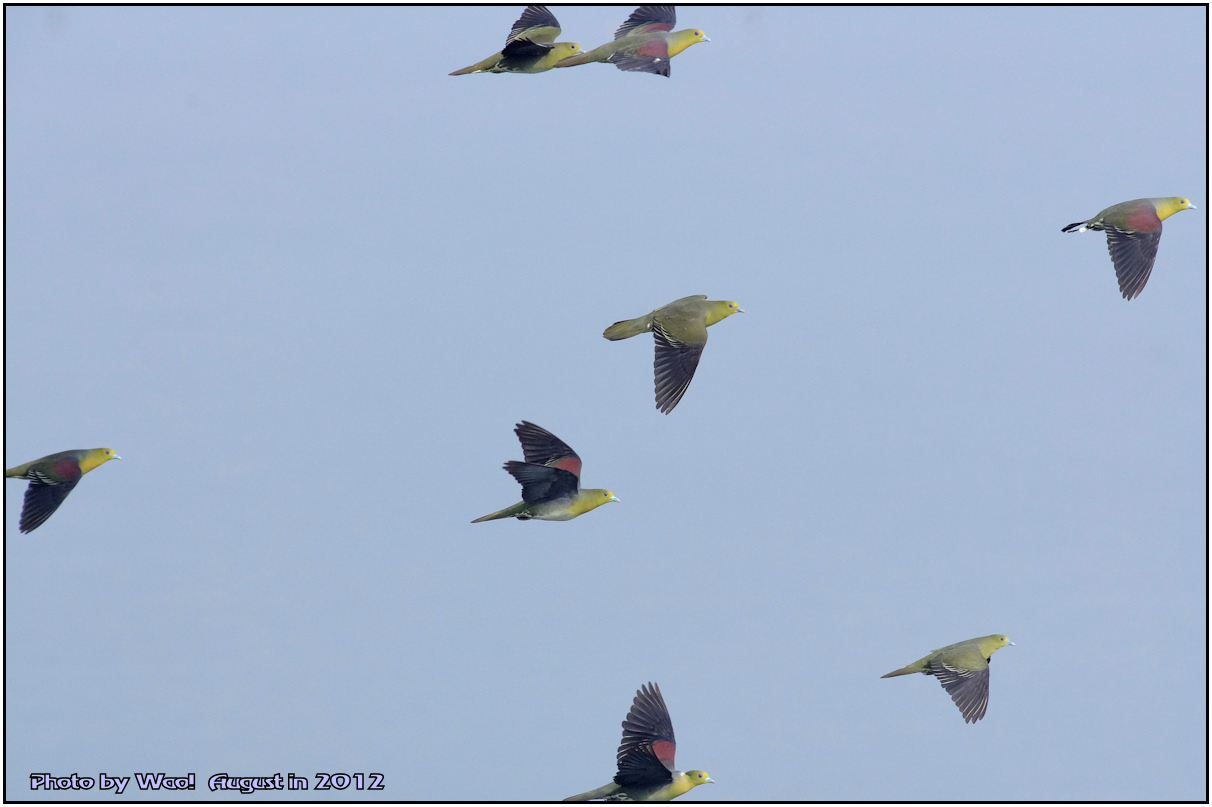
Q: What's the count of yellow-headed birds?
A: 8